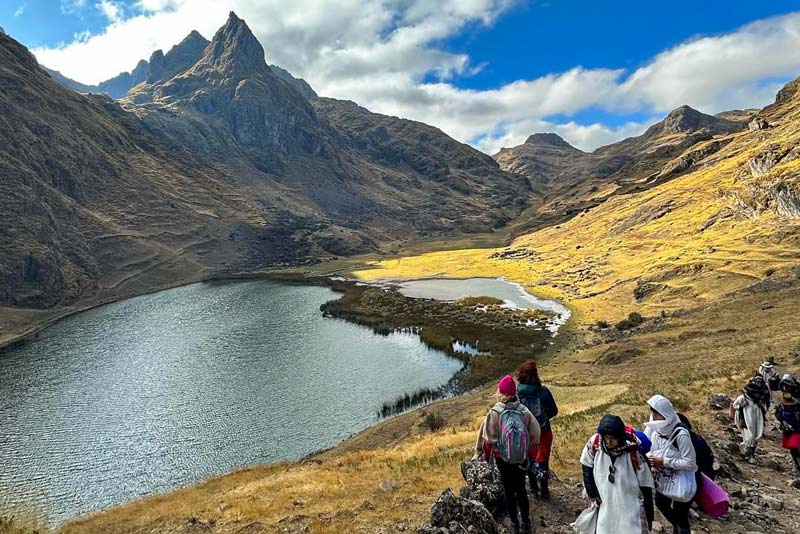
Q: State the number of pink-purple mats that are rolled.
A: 1